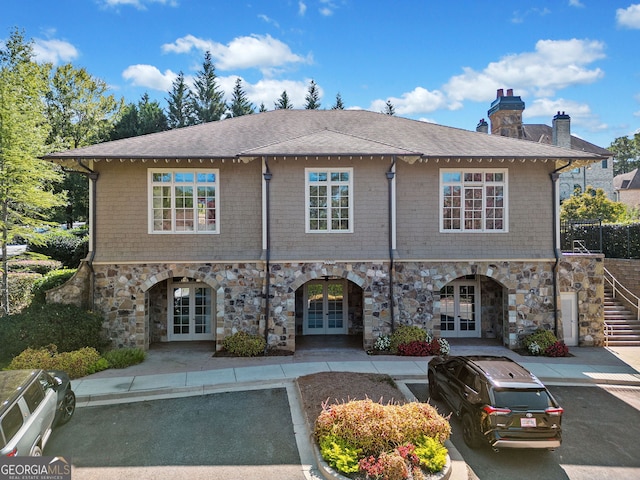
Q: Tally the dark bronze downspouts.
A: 4